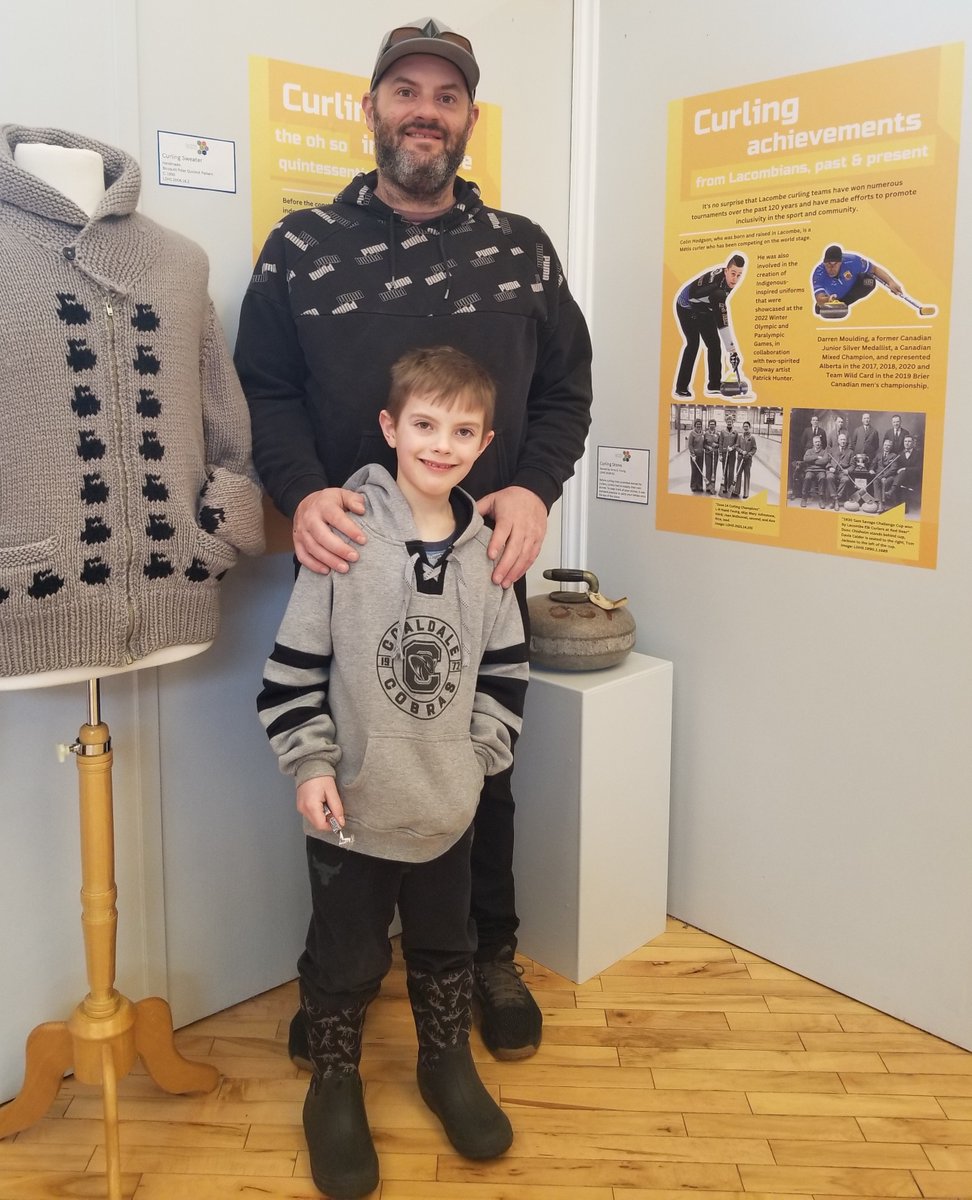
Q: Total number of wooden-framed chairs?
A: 0